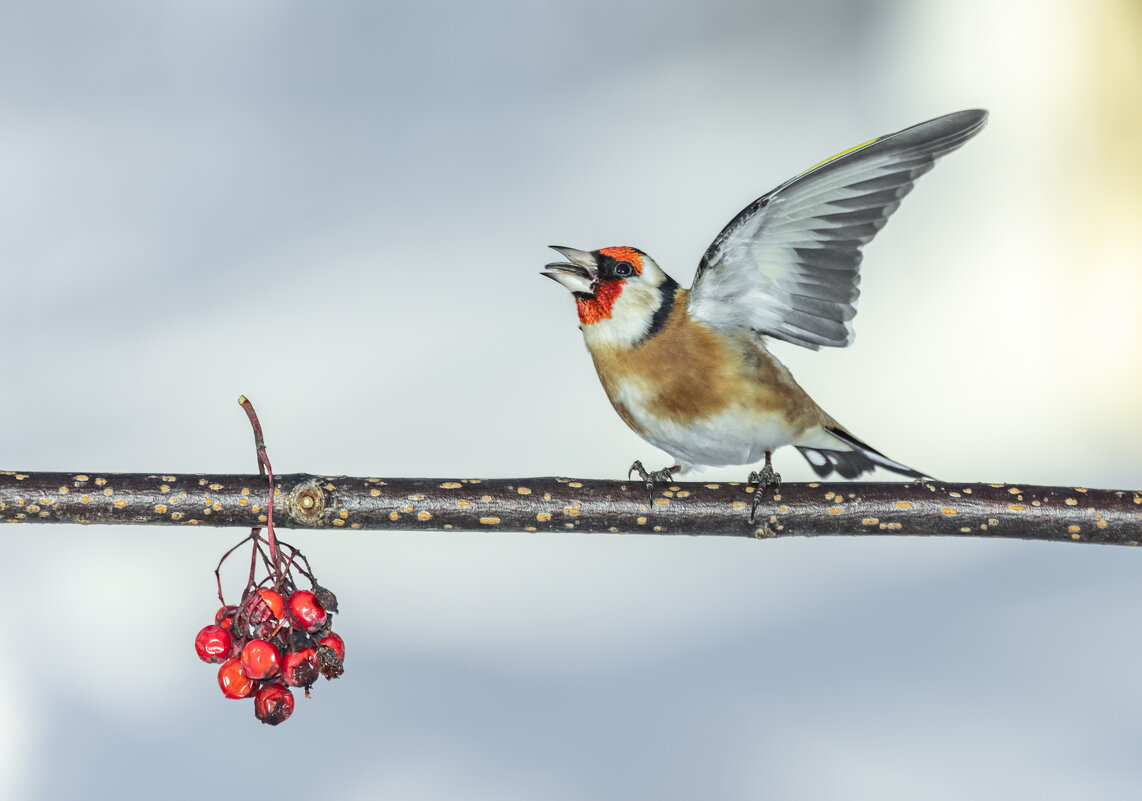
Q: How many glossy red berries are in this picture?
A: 9